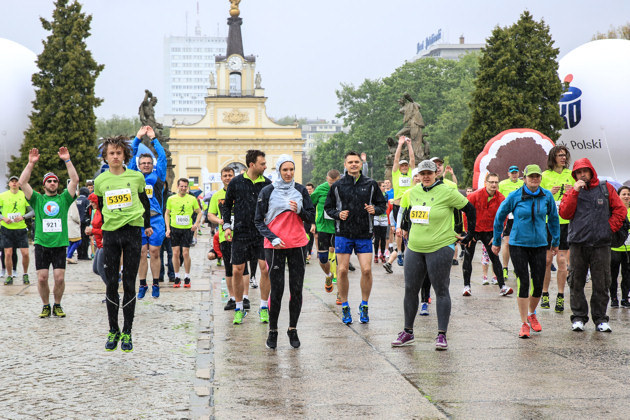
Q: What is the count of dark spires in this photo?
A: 1